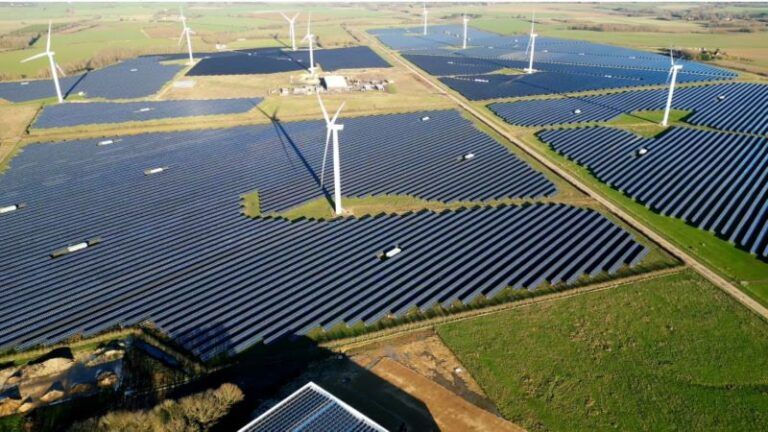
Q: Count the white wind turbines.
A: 9